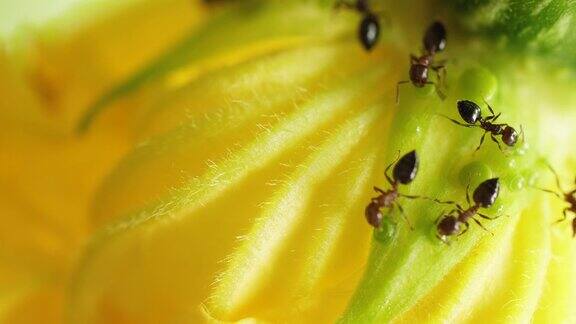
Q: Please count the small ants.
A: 6